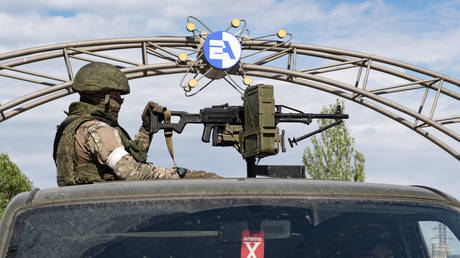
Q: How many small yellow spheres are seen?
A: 6